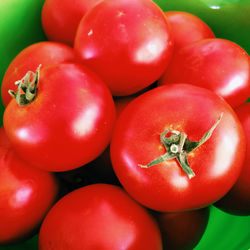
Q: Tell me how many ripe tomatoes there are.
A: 11